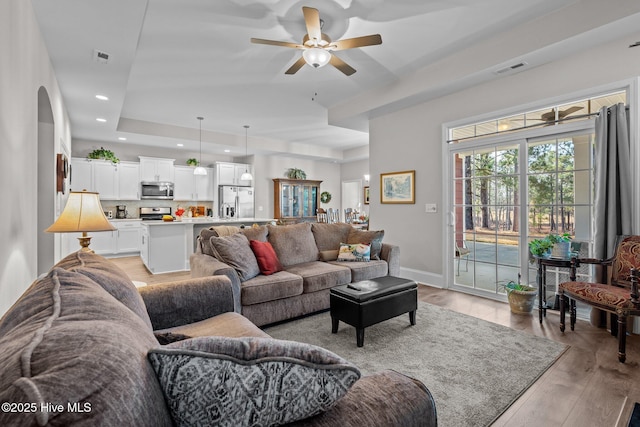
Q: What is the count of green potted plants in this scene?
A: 6